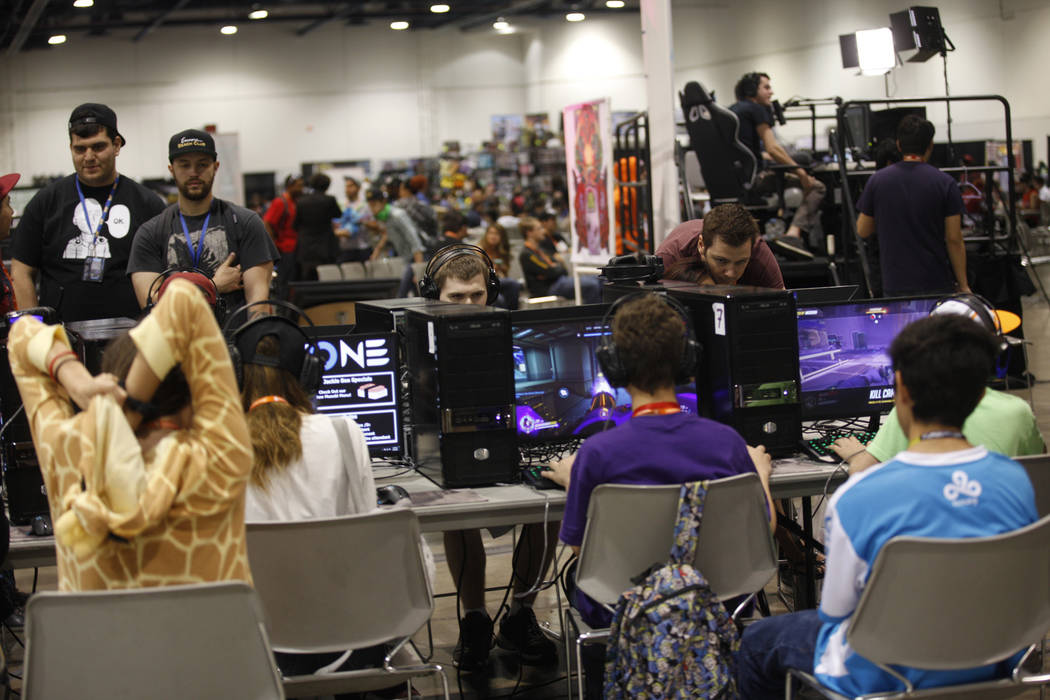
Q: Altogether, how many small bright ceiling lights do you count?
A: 9